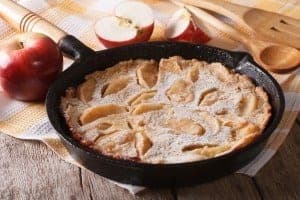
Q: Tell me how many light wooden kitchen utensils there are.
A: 2